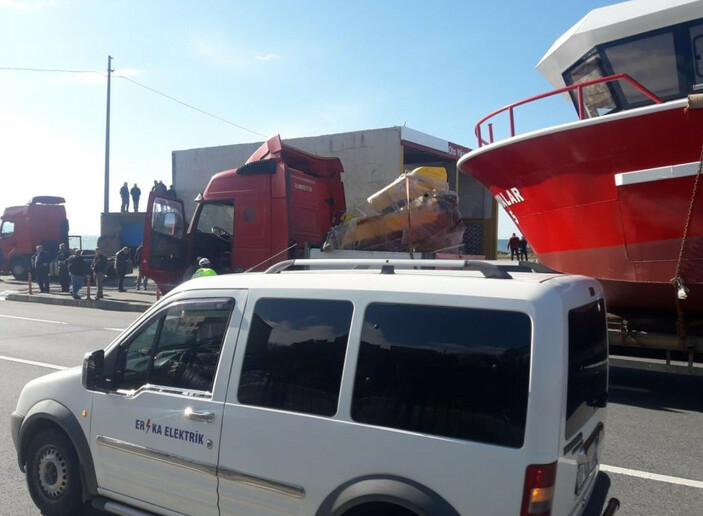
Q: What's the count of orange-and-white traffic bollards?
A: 3